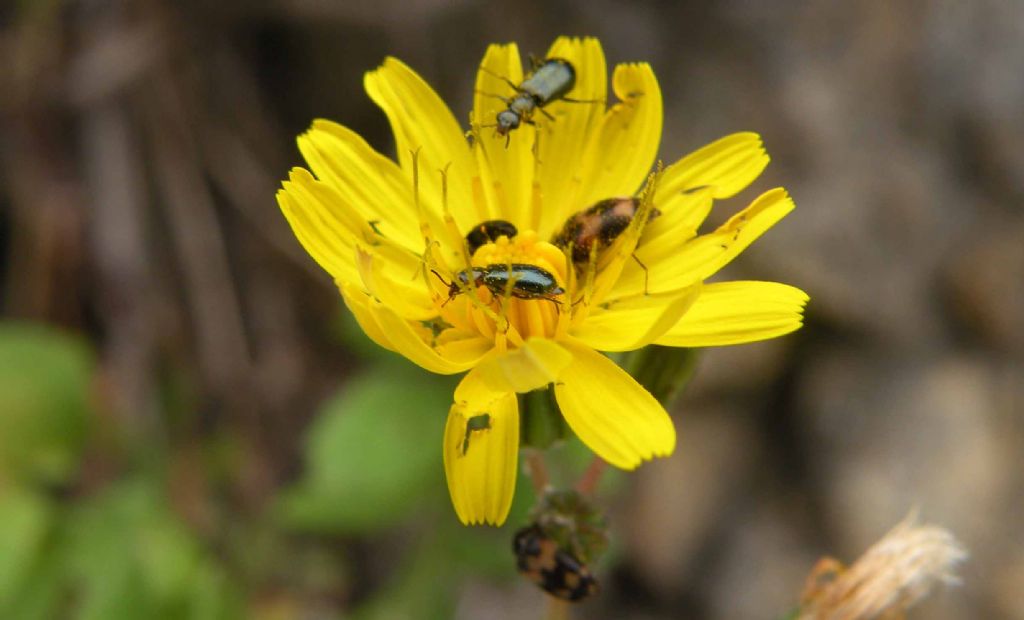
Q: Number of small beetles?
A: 5